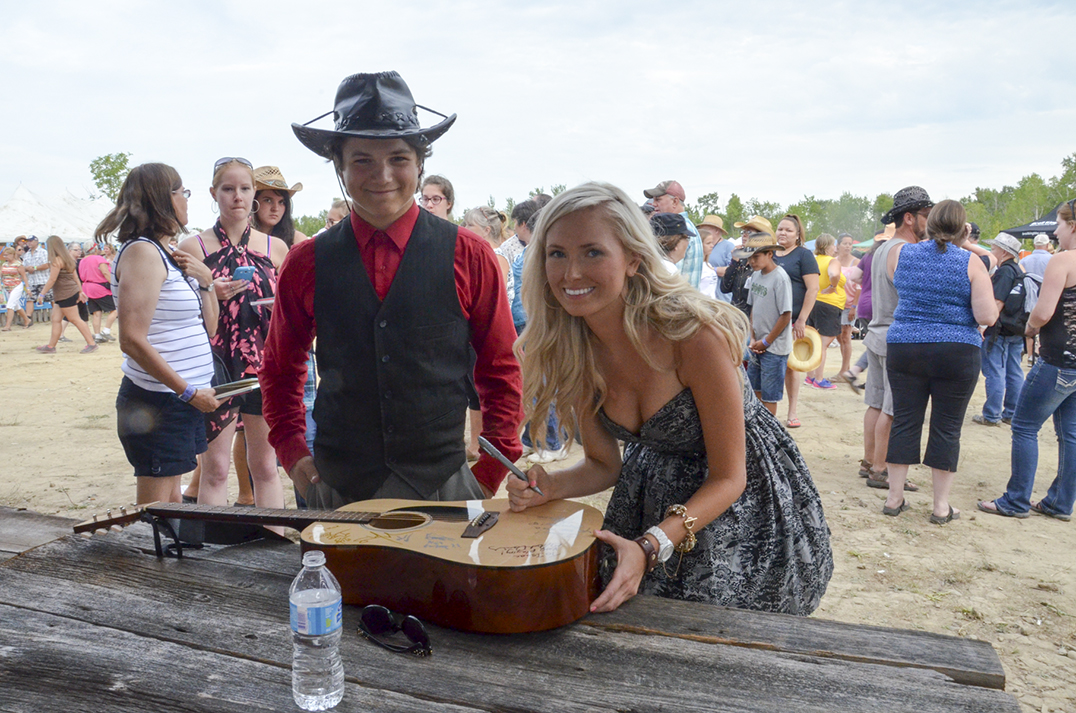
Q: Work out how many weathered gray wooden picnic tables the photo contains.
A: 1